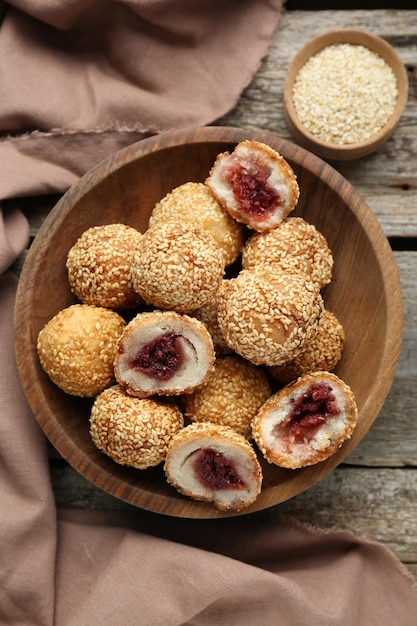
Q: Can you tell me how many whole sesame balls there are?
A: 10